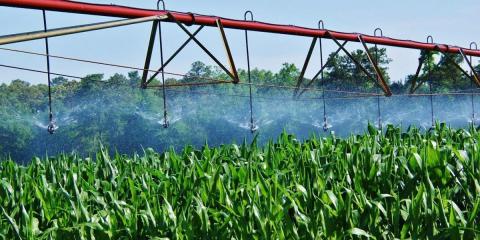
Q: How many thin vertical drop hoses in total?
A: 7